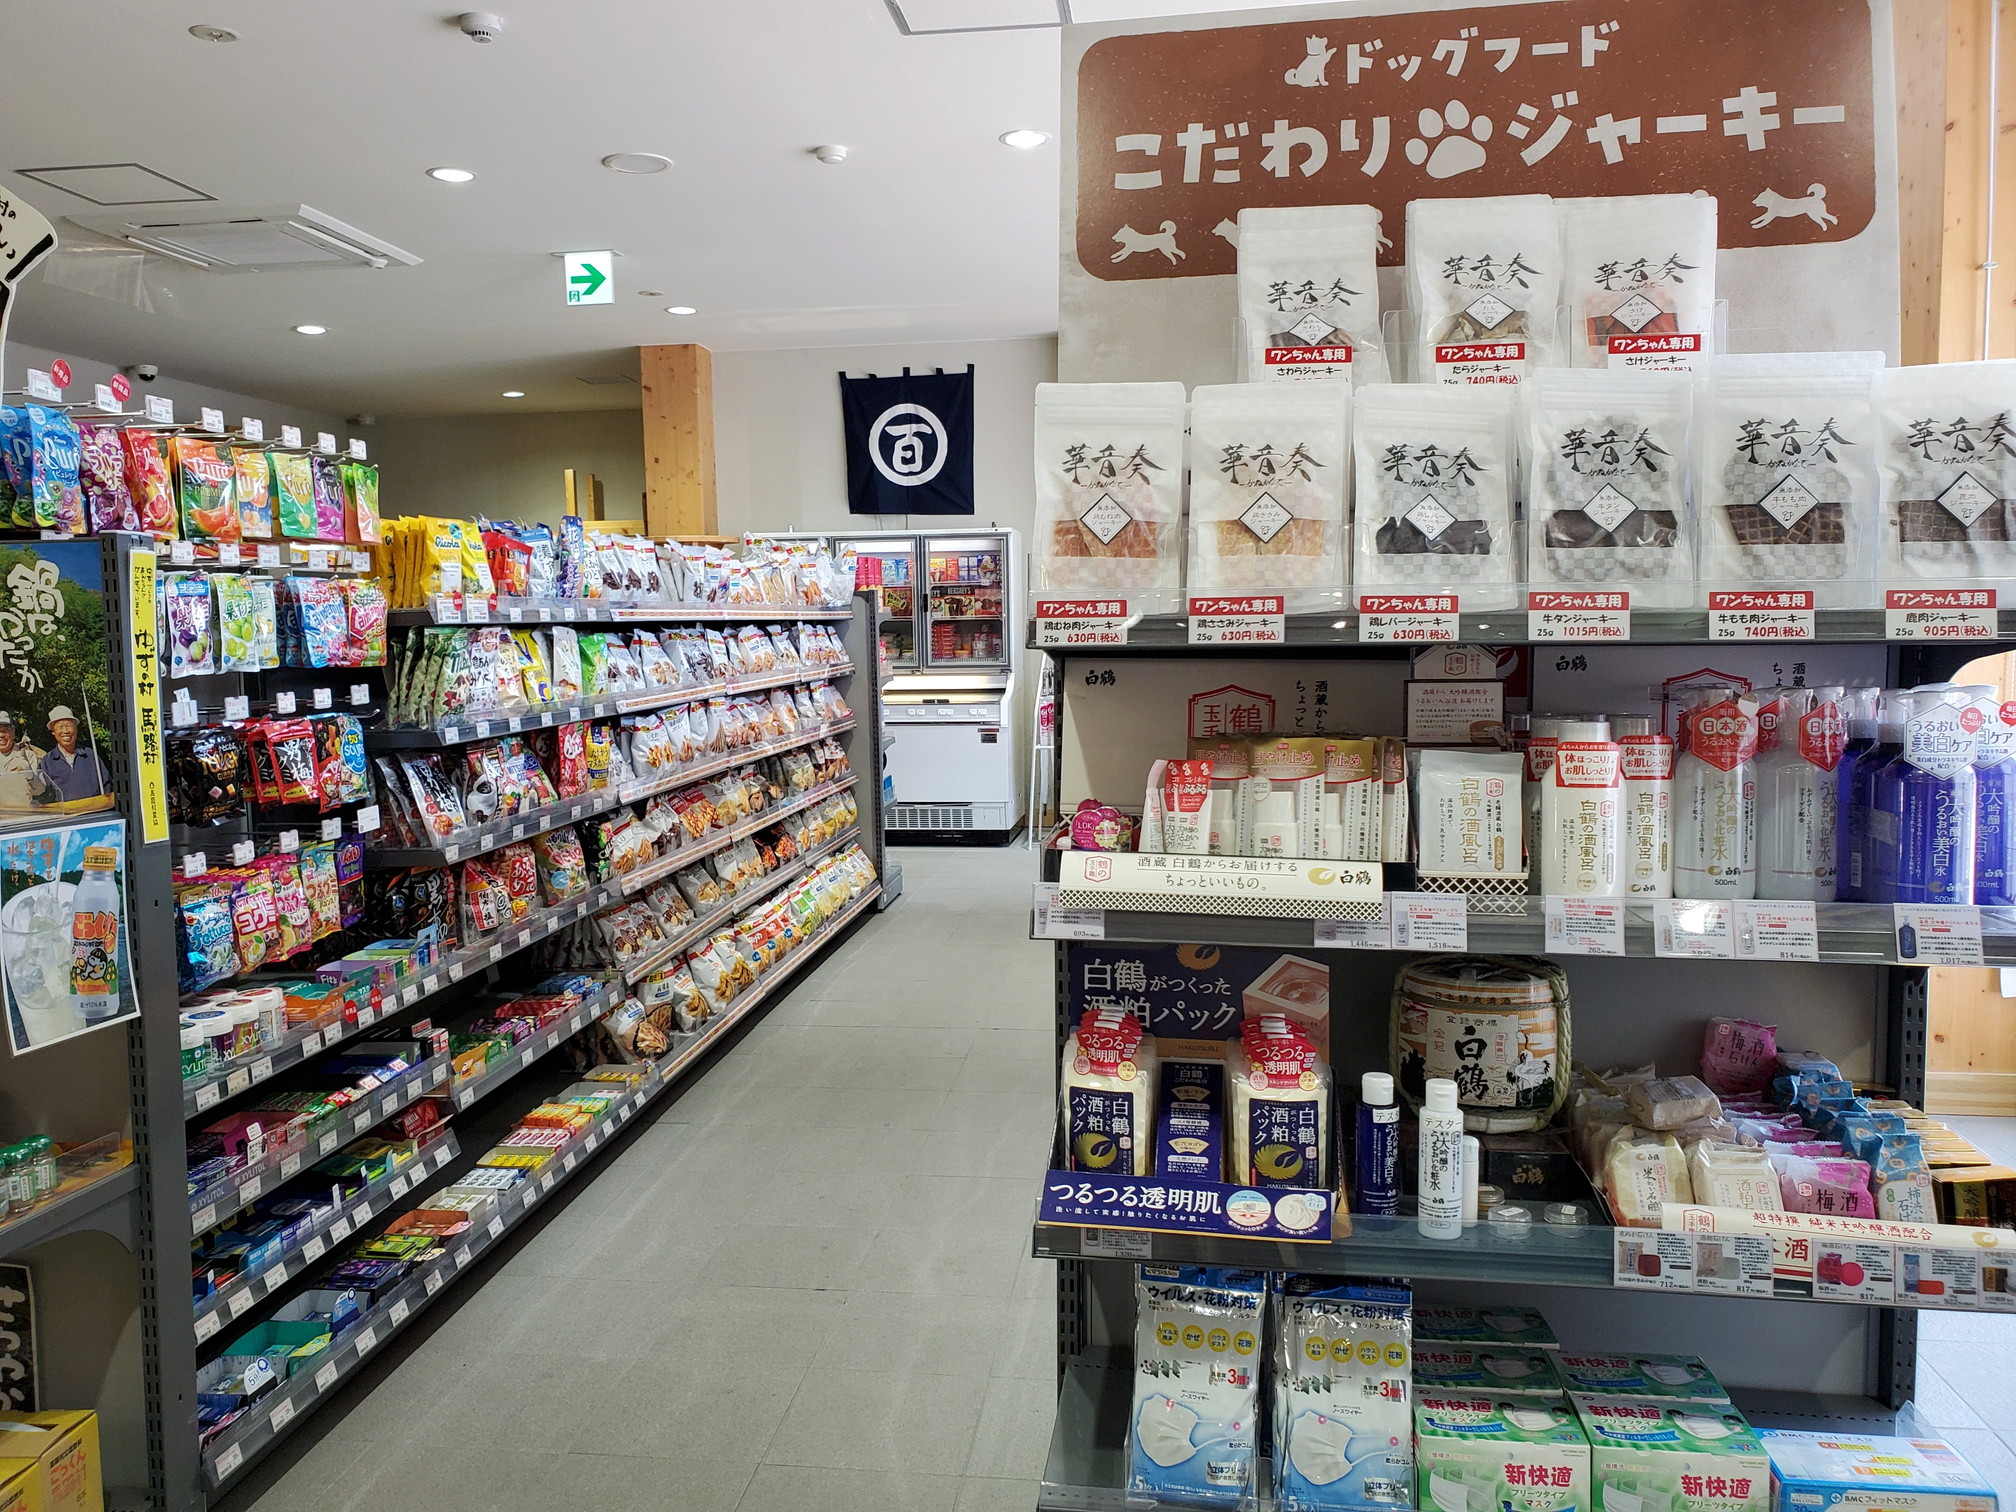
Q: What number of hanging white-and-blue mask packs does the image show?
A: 2